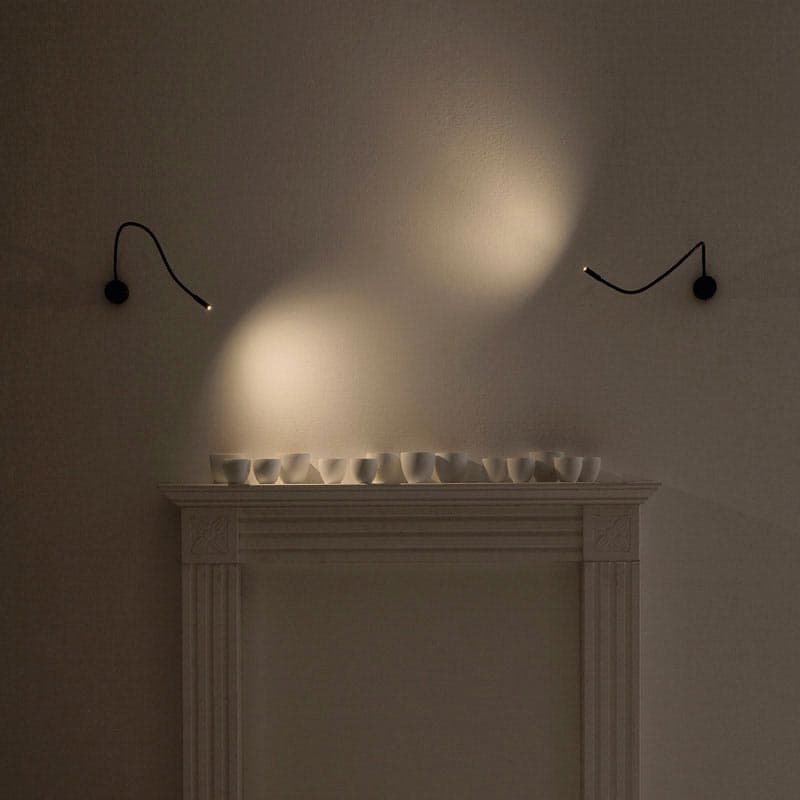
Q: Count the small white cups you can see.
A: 14